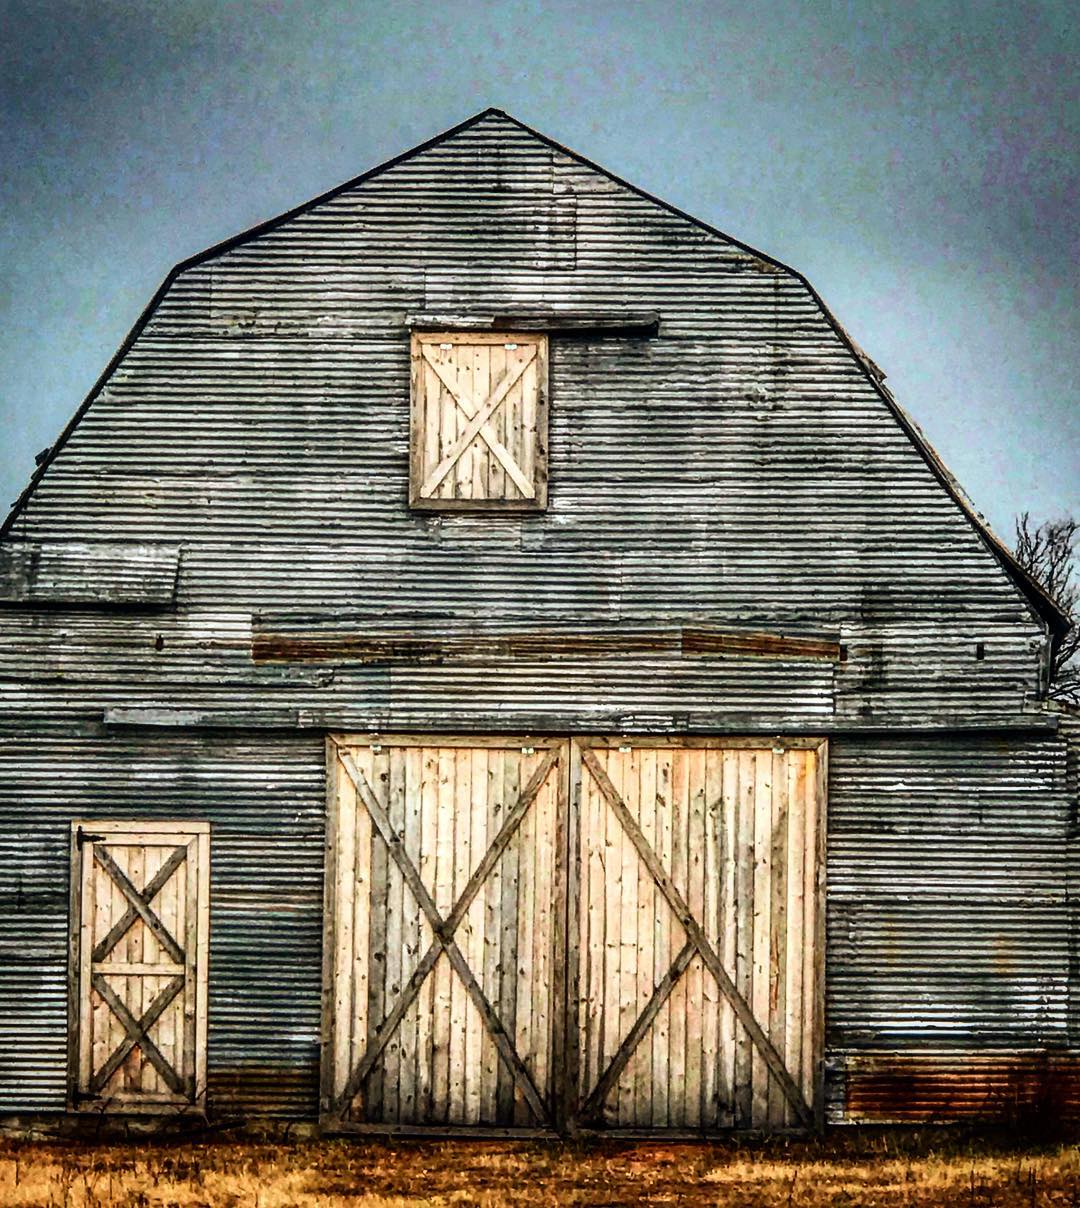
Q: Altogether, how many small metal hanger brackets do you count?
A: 6